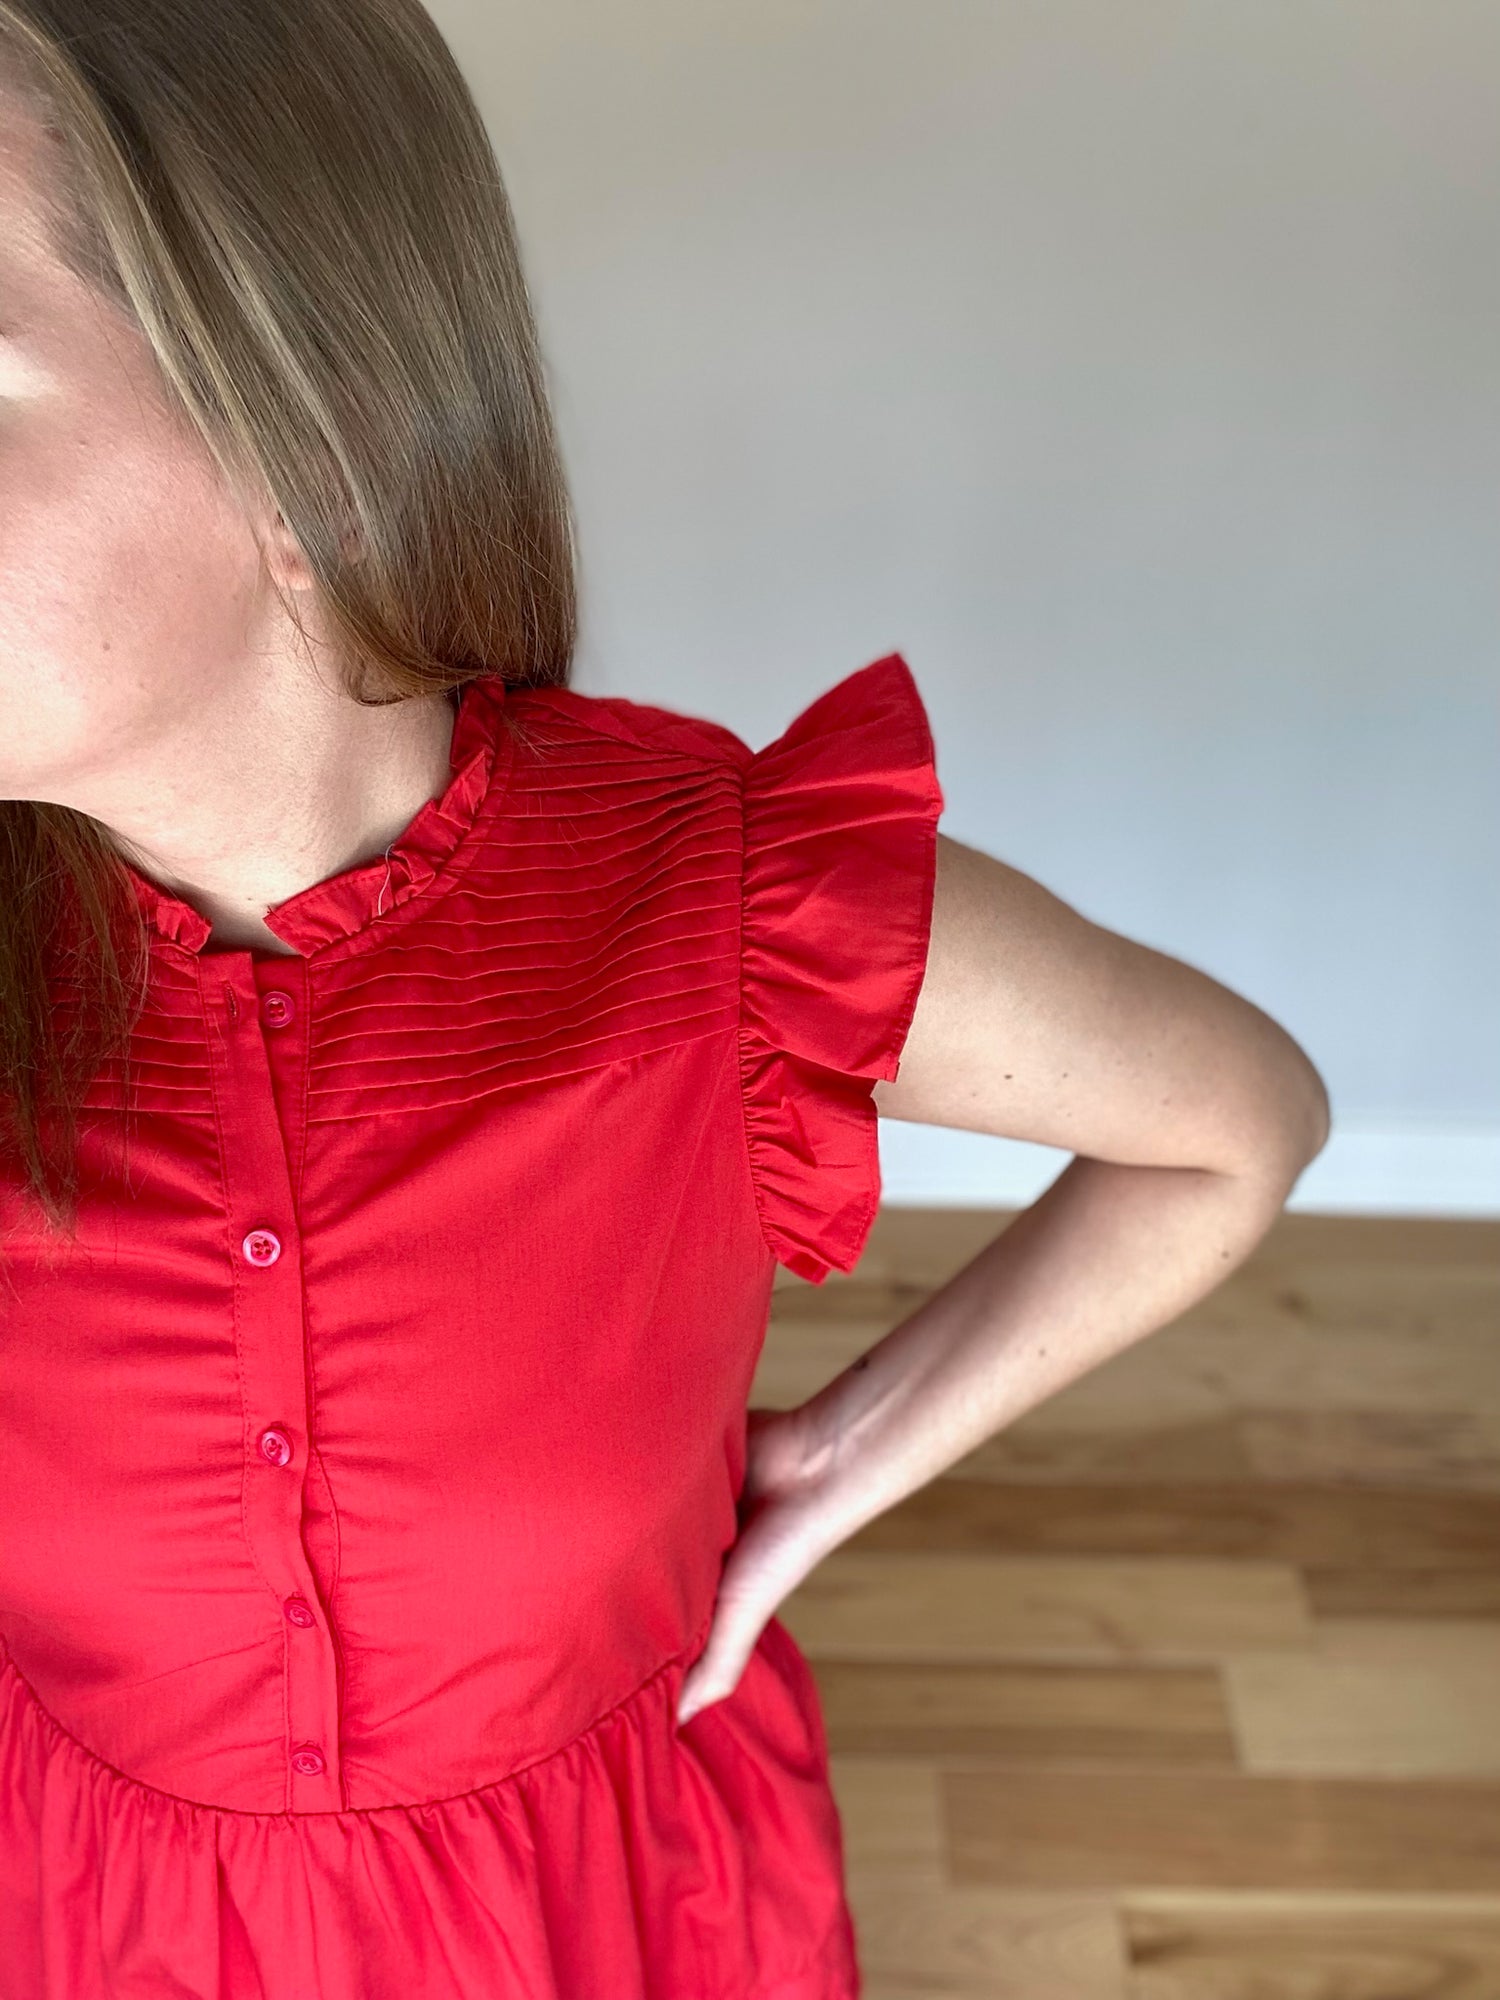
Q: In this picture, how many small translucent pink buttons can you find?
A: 5